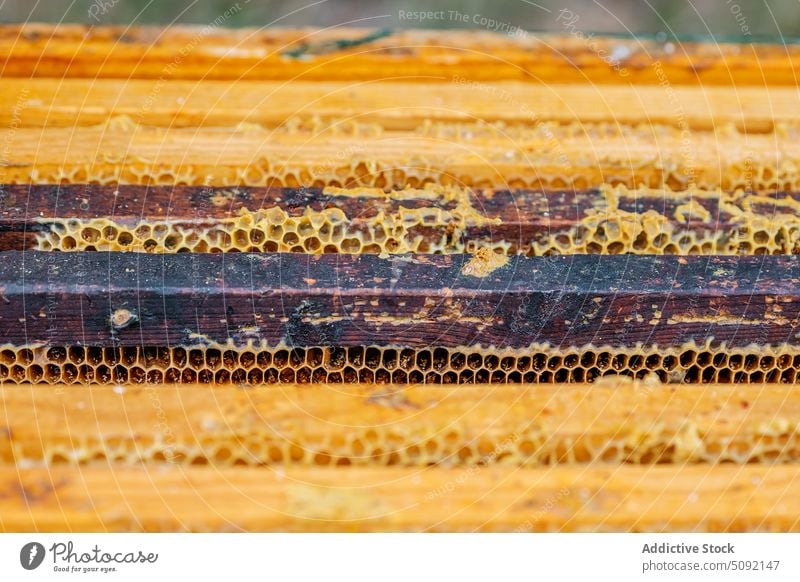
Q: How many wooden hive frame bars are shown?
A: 7